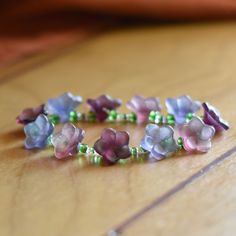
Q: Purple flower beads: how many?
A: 4